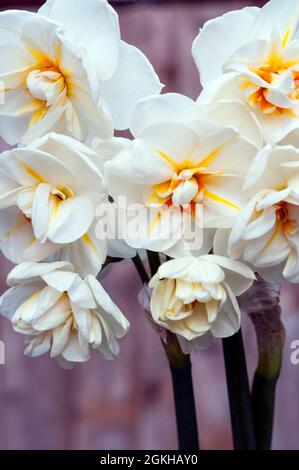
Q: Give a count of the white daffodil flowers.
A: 7